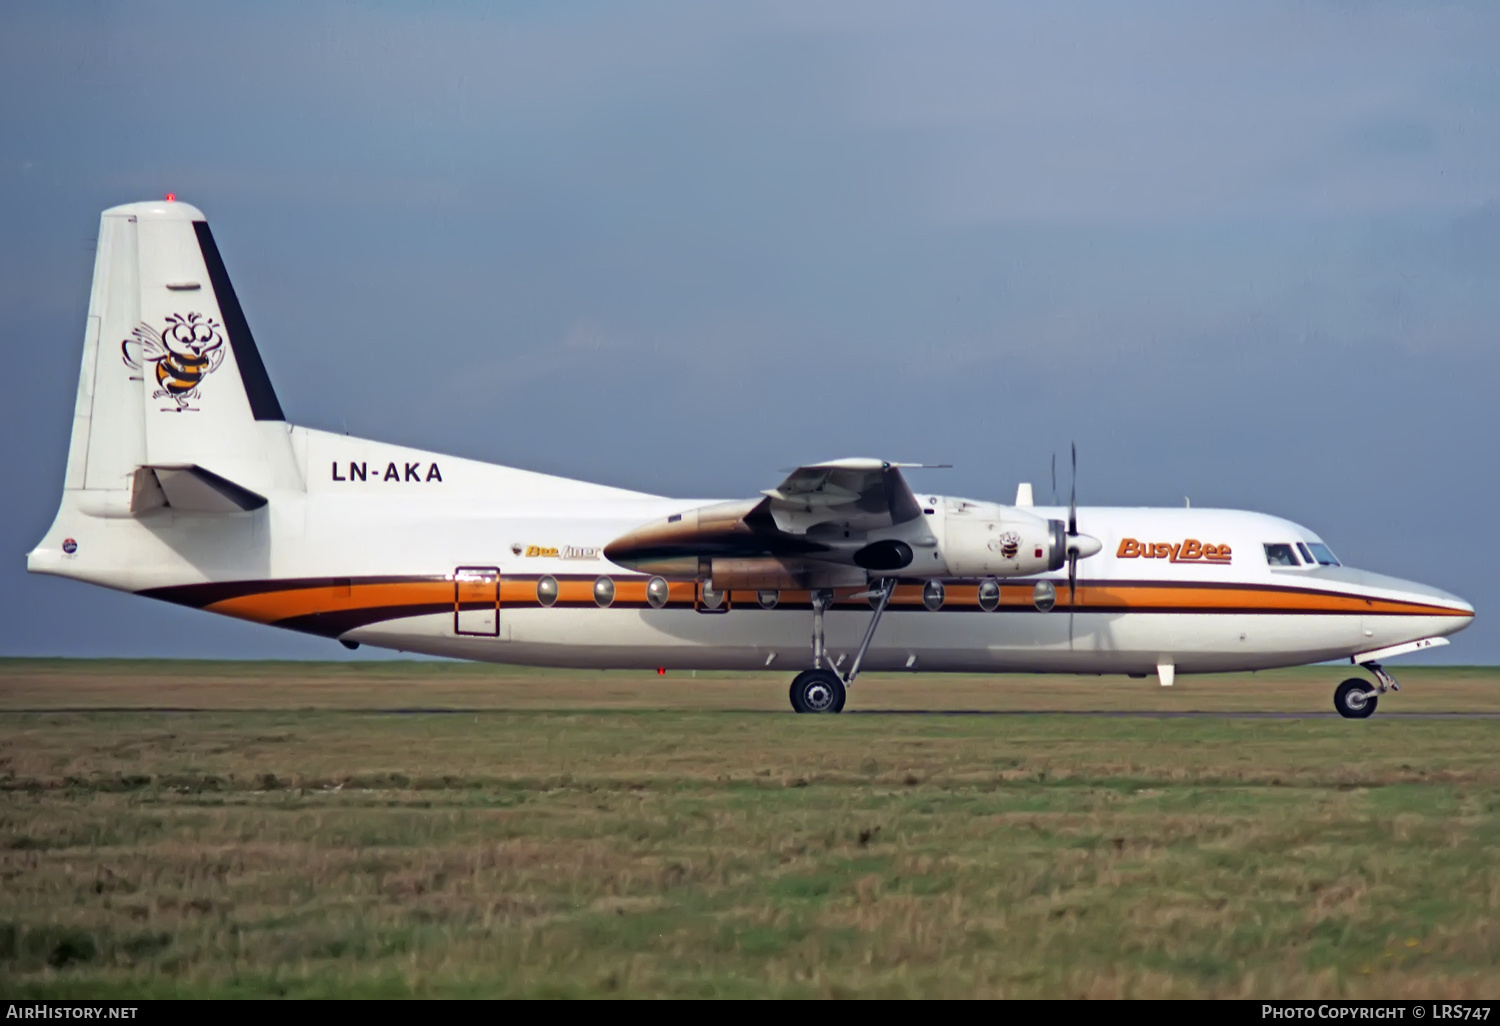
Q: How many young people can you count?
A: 0